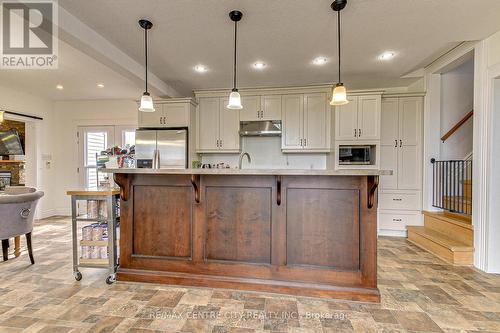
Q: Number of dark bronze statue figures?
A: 0